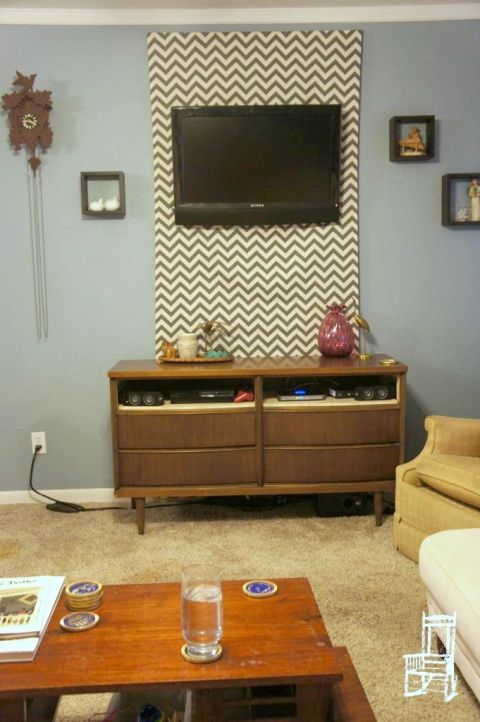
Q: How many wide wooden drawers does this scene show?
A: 4